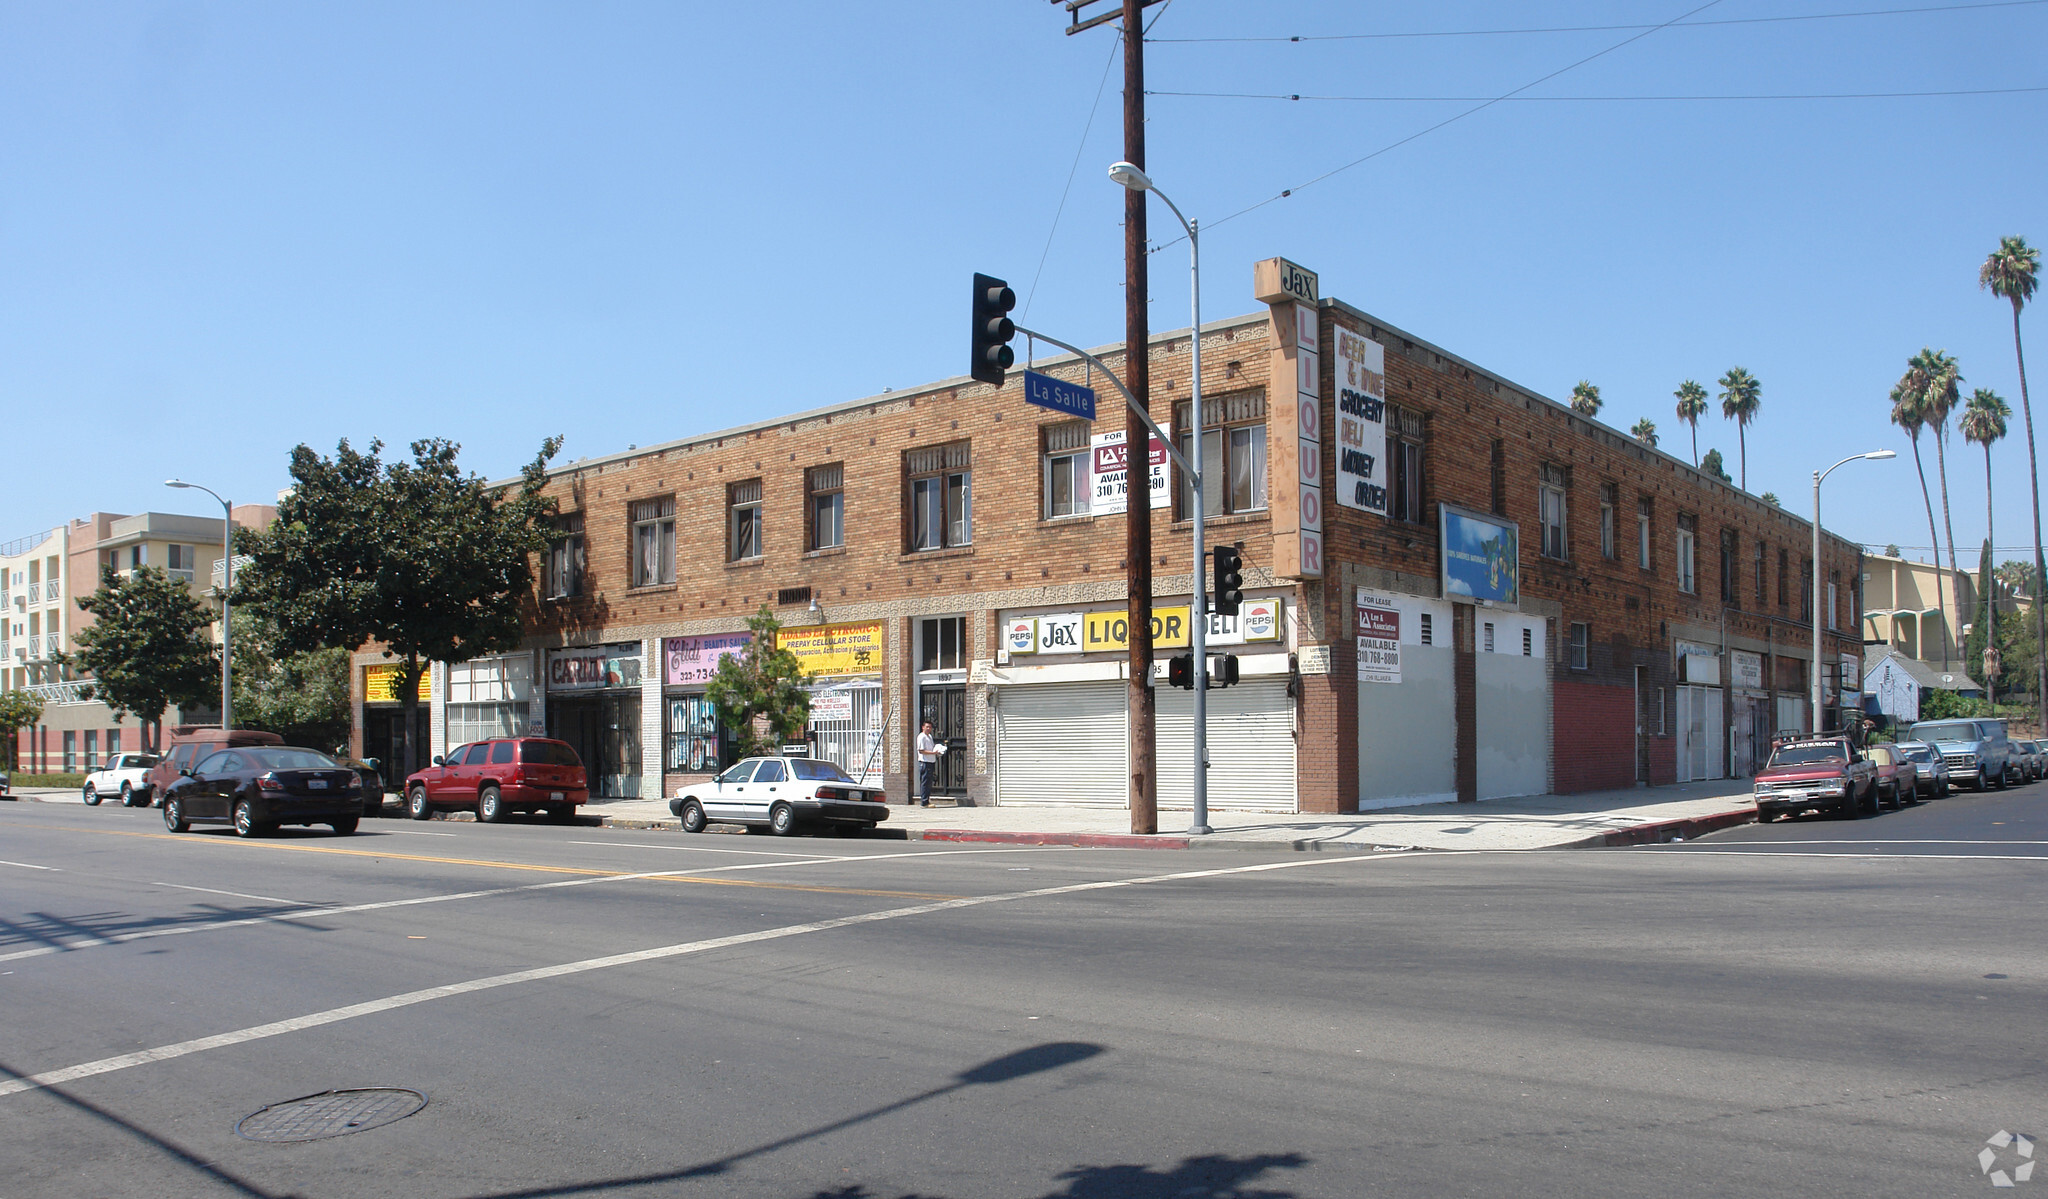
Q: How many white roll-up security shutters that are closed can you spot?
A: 2